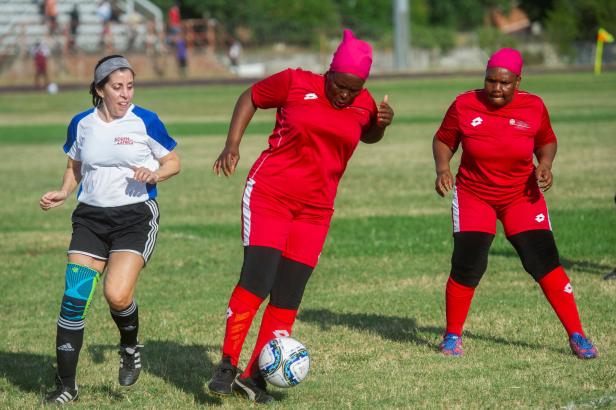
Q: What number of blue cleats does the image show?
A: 2